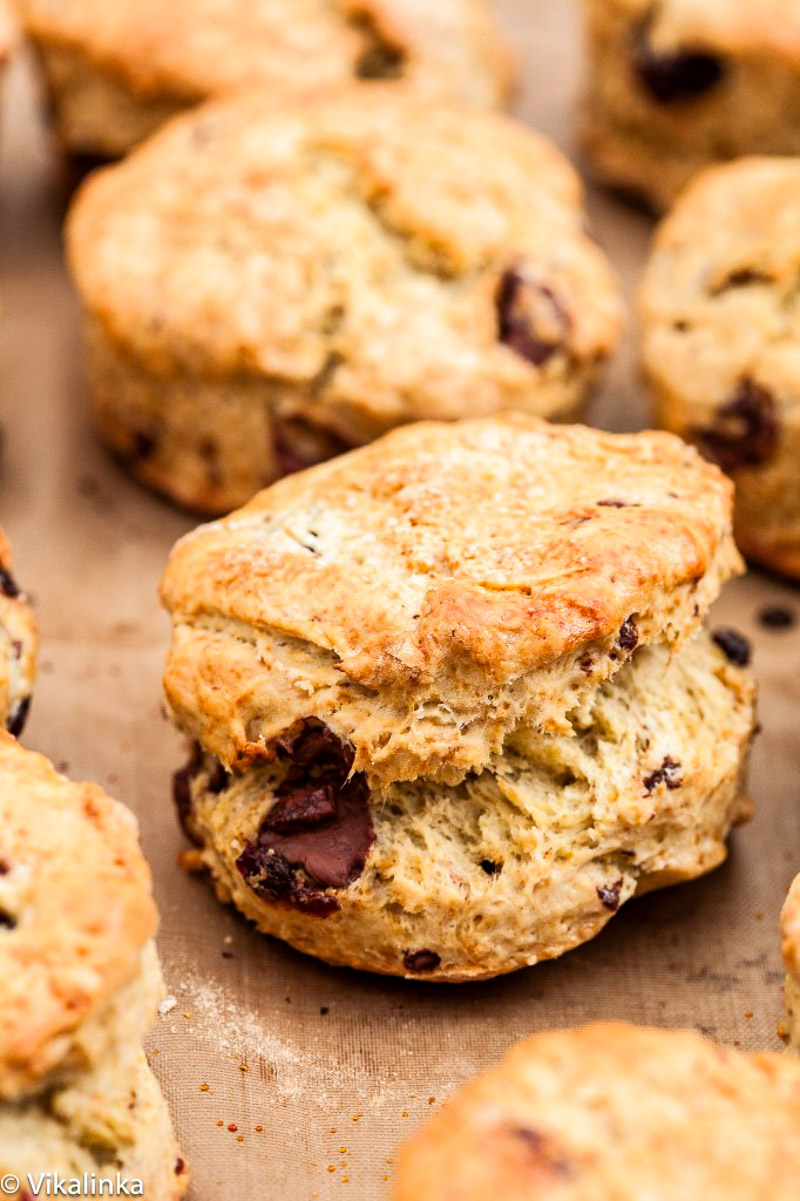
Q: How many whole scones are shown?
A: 2